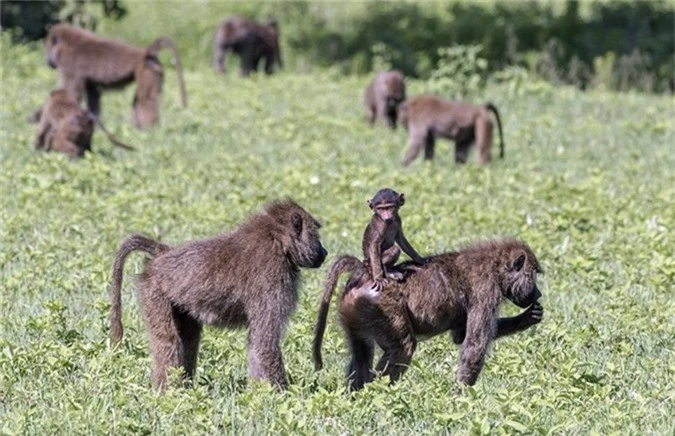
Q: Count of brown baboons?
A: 8